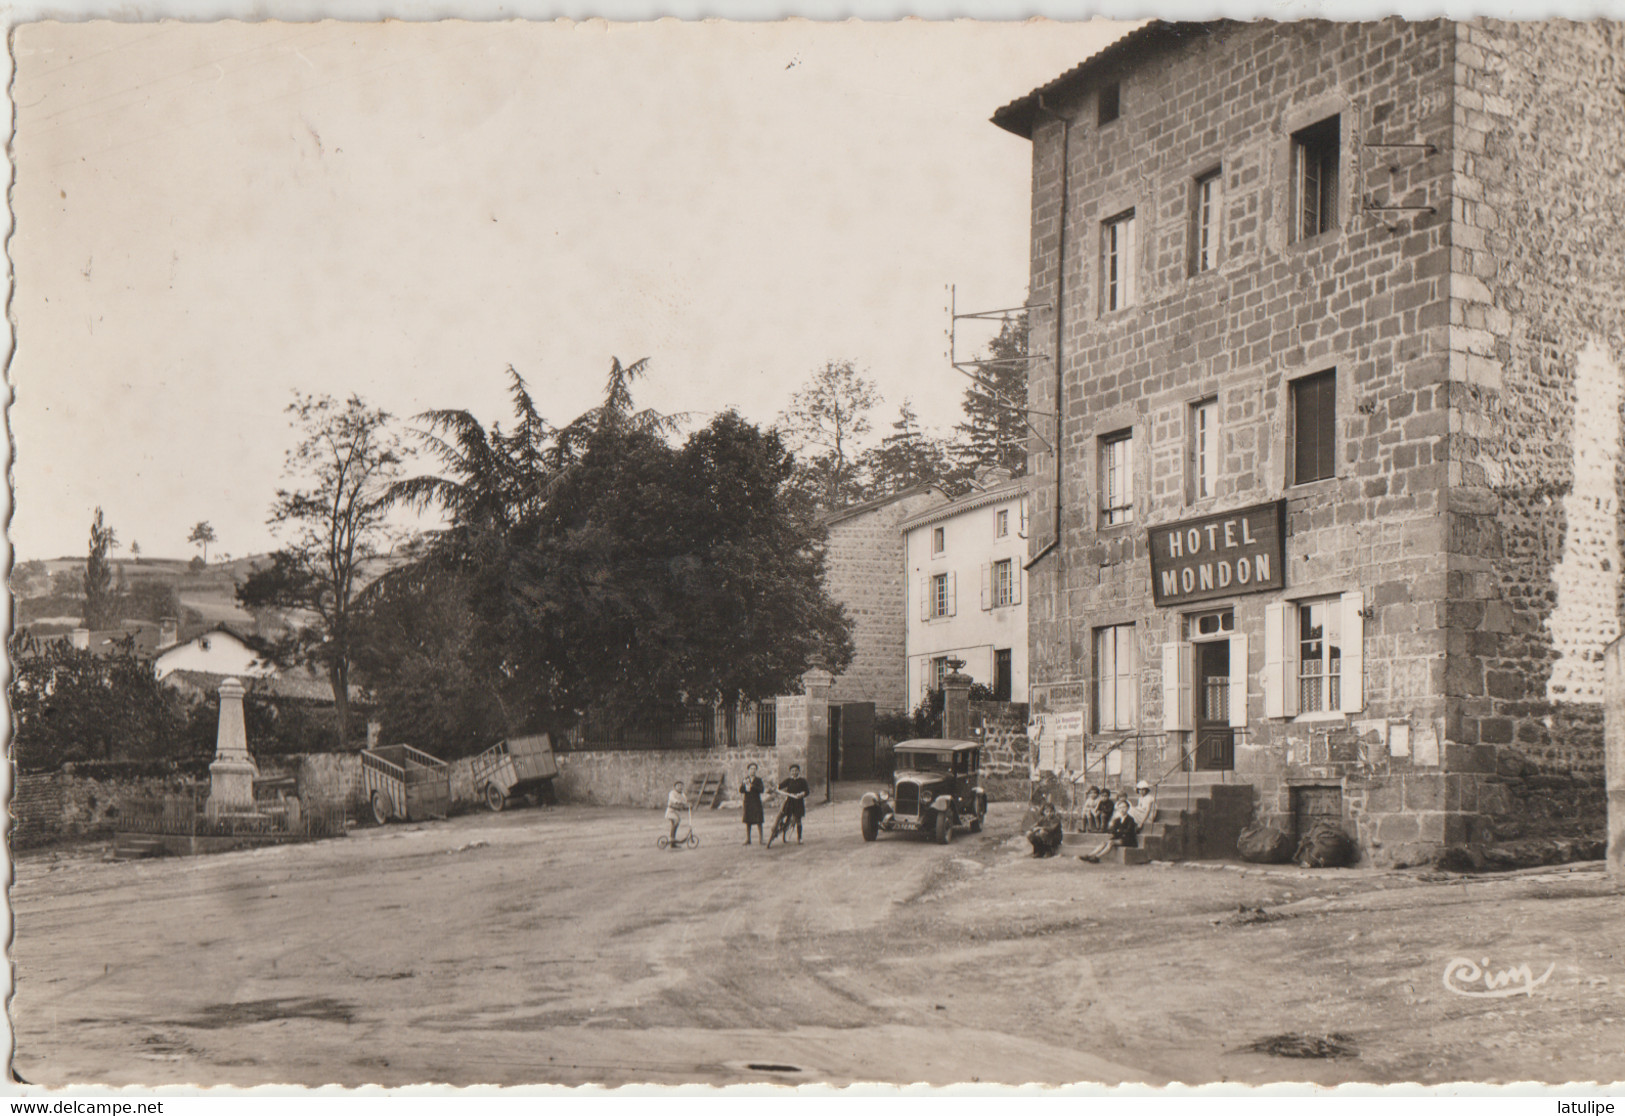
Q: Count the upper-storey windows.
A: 11